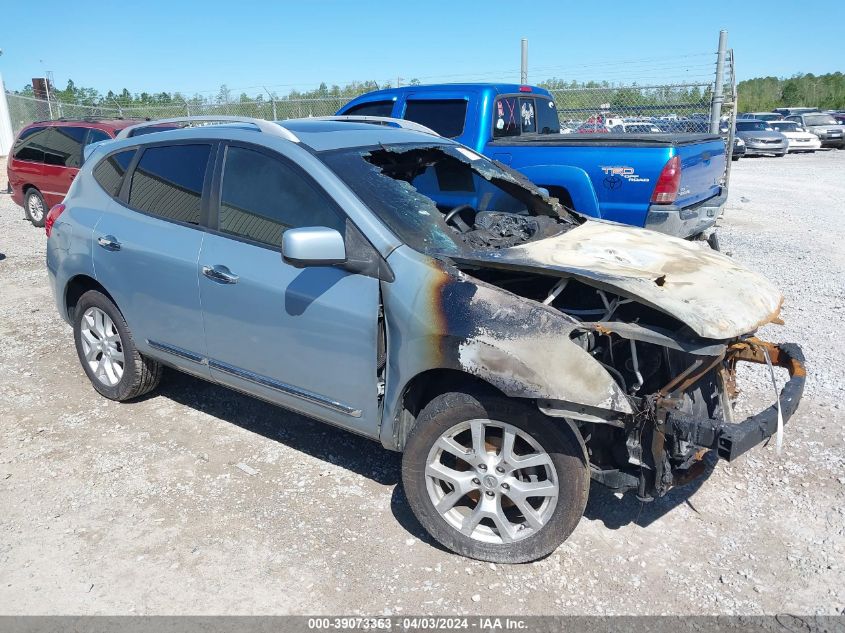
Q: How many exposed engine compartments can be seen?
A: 1